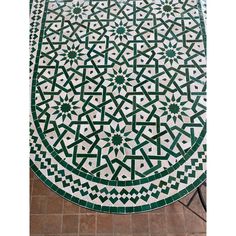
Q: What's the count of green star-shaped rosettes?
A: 9